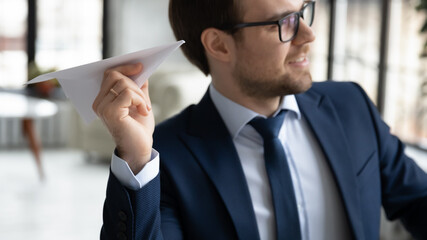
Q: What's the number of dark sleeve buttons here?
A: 3